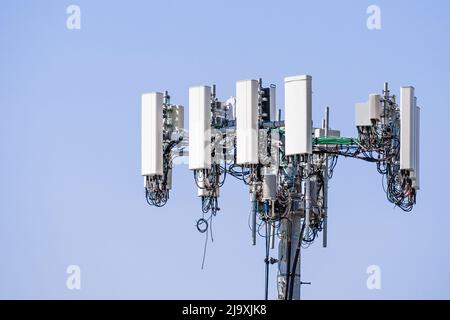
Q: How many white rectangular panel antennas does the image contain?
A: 5